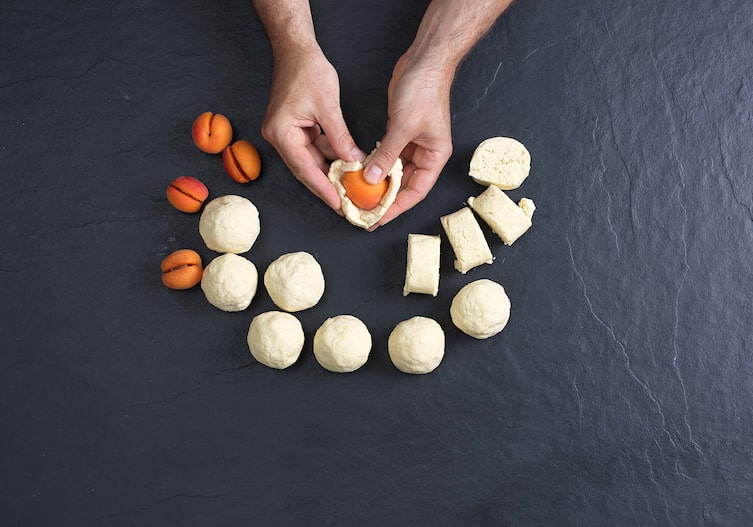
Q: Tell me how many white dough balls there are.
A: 7